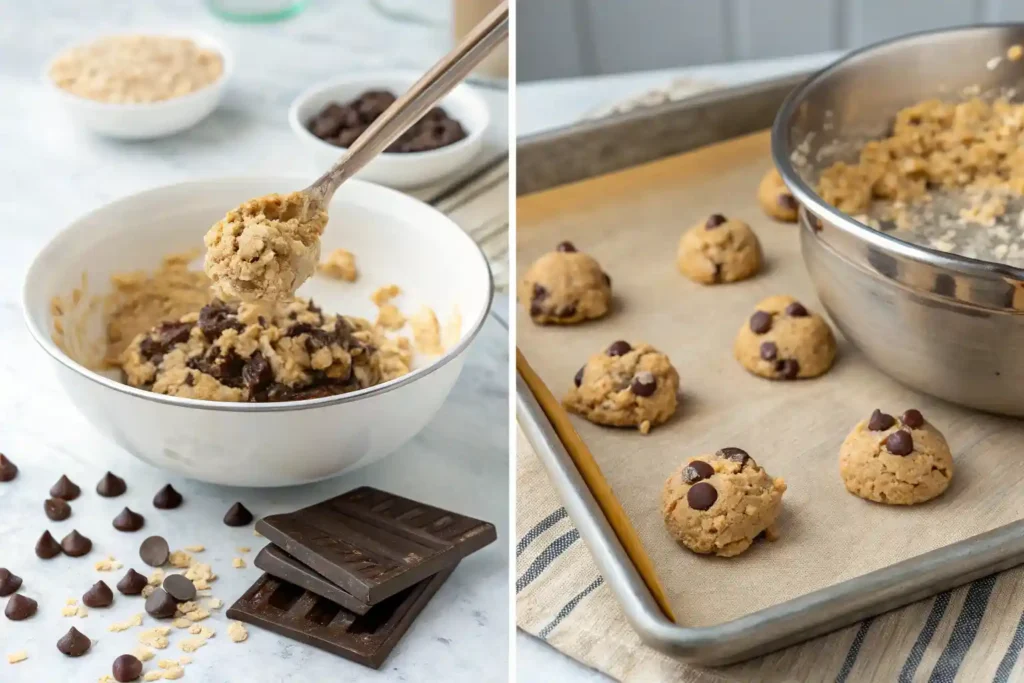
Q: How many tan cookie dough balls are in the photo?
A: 7